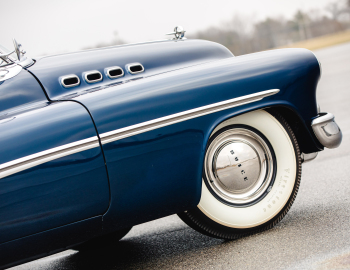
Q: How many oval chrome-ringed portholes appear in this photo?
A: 4